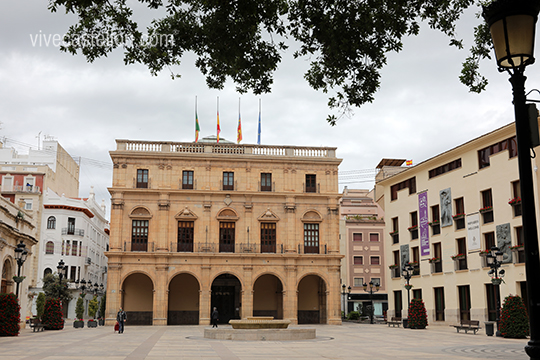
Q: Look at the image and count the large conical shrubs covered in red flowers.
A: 4